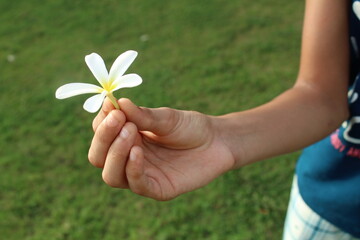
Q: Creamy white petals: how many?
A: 5